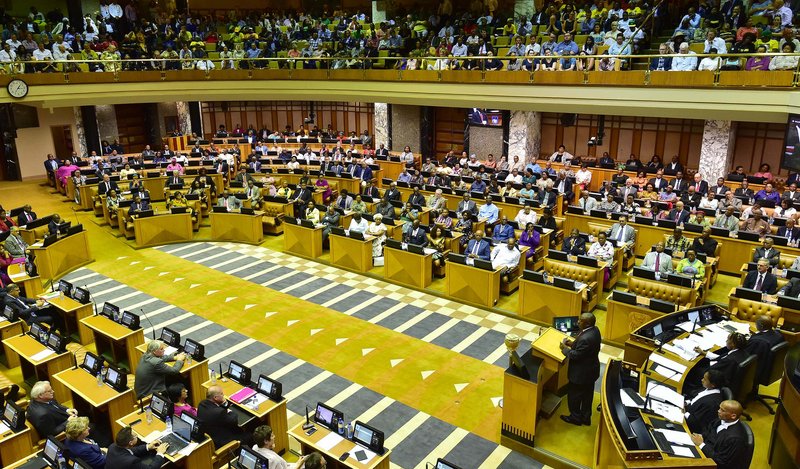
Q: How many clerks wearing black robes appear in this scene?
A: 4